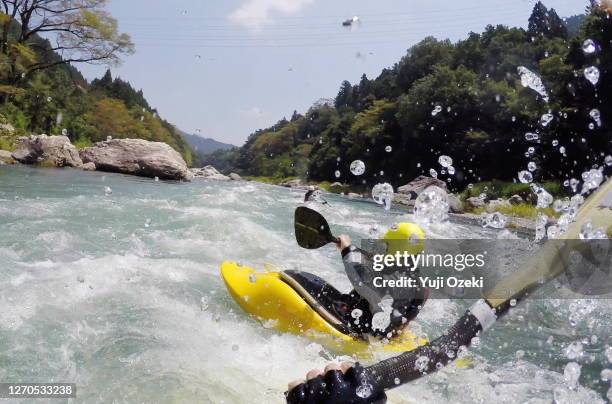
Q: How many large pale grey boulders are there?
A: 2